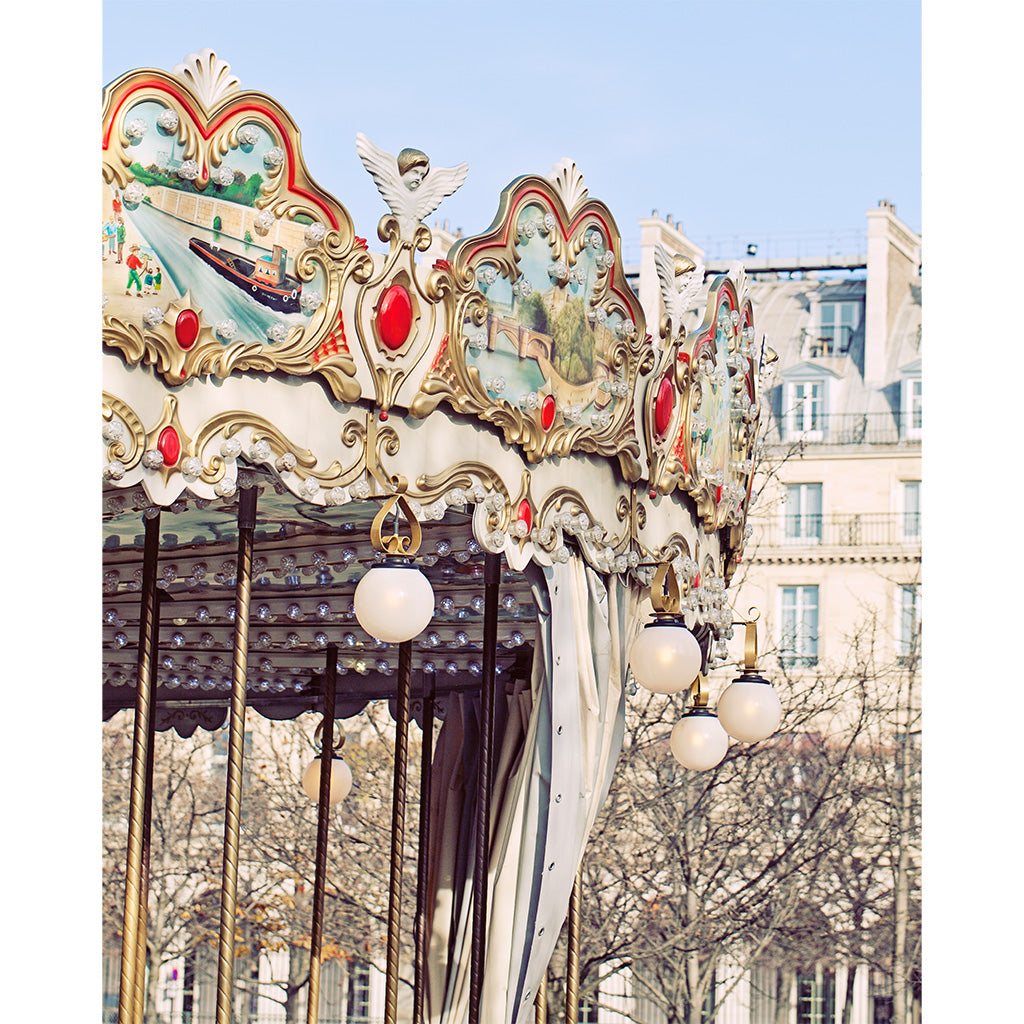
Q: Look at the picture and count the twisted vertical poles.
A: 9